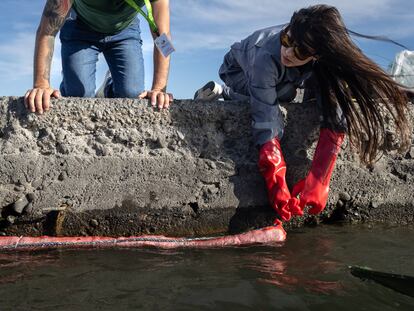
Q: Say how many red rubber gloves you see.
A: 2